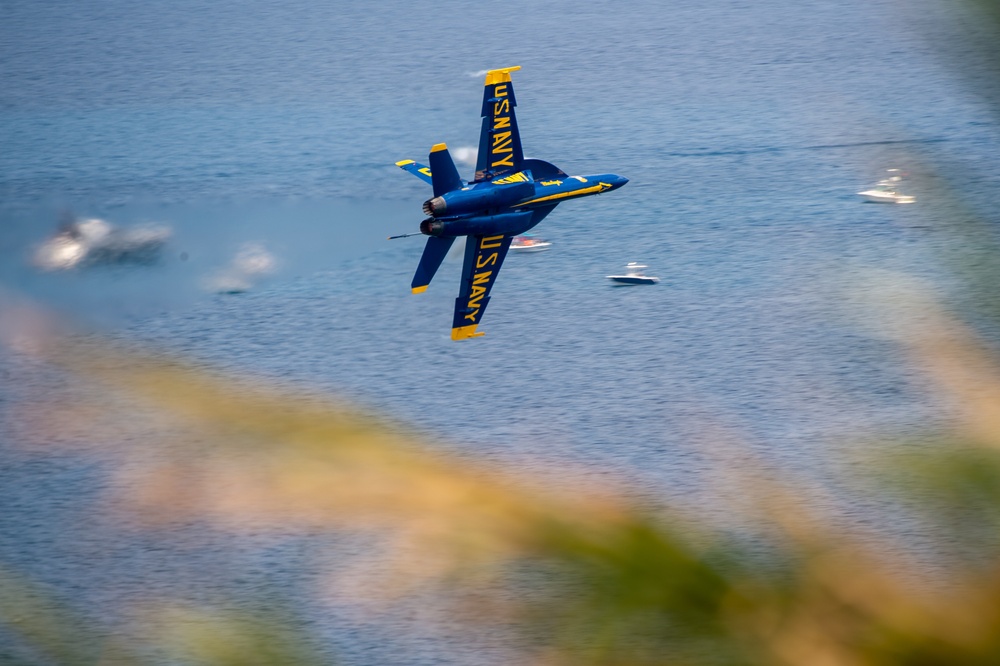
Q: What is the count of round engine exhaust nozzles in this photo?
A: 2